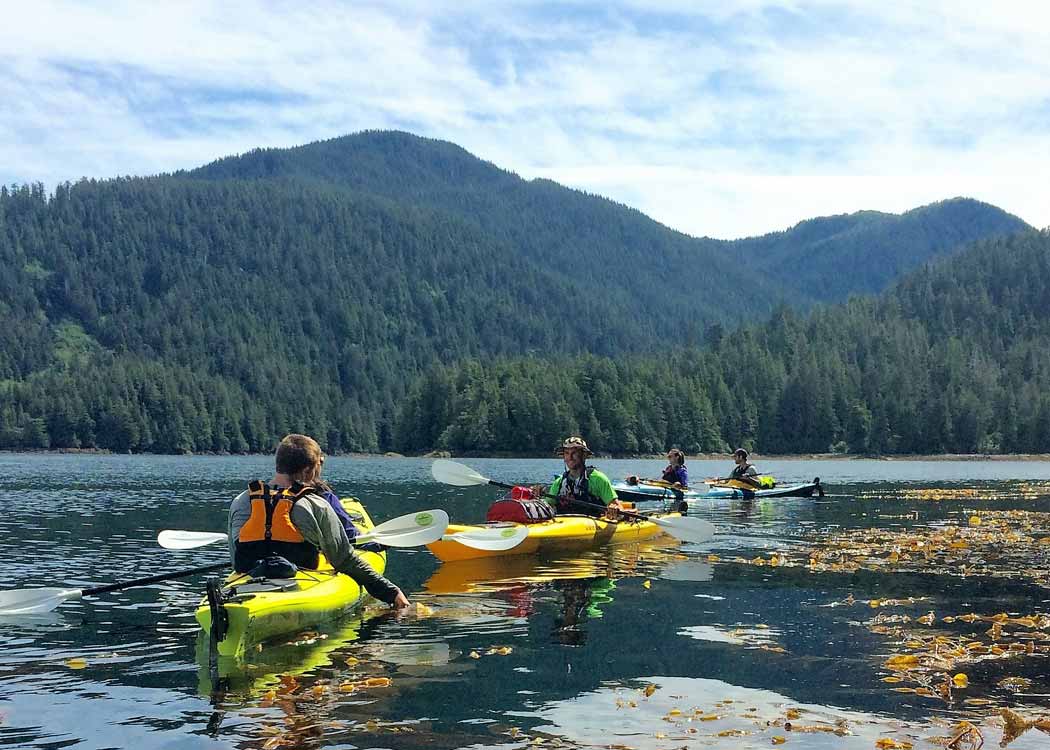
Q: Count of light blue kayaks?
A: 1